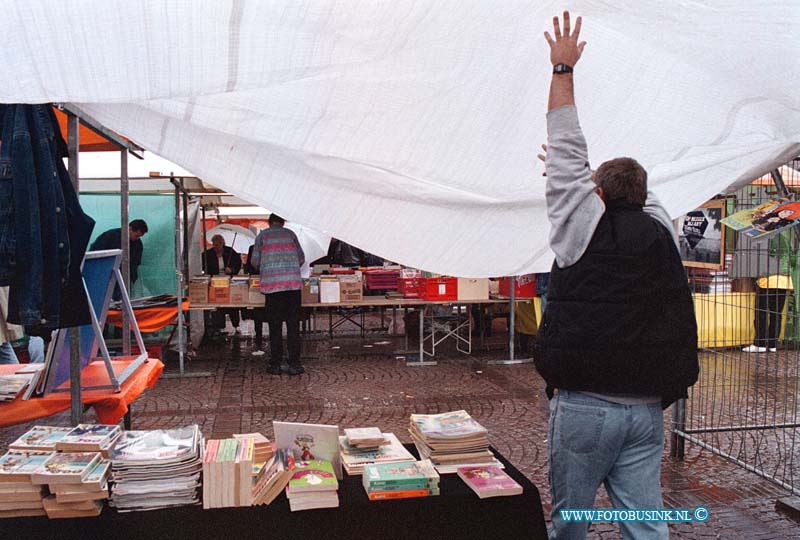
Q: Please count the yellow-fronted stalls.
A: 1